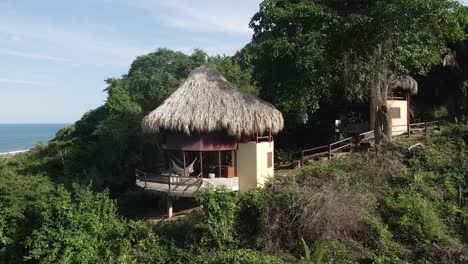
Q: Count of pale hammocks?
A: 1